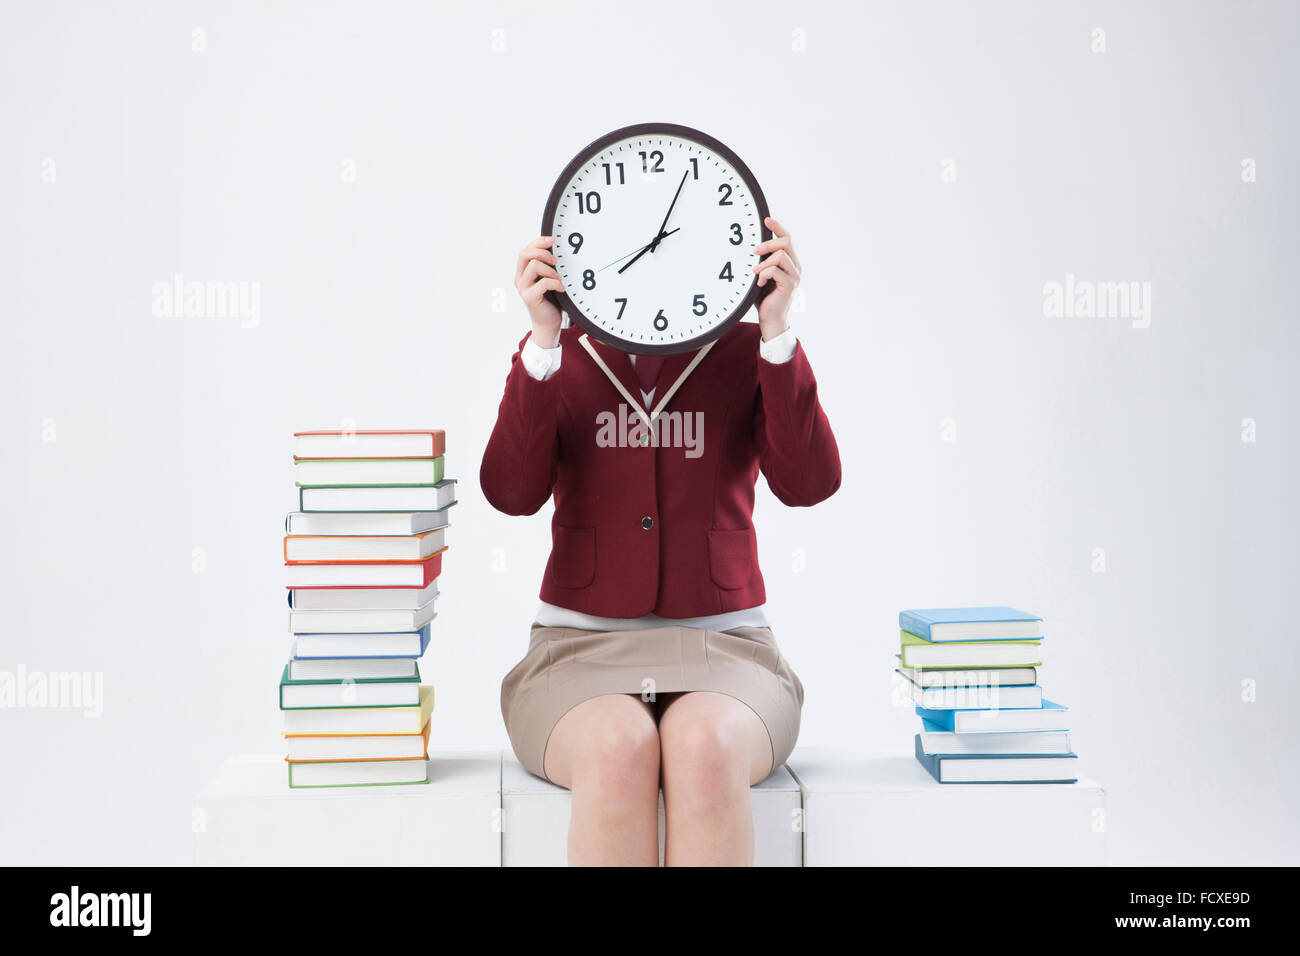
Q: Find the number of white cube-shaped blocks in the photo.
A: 3